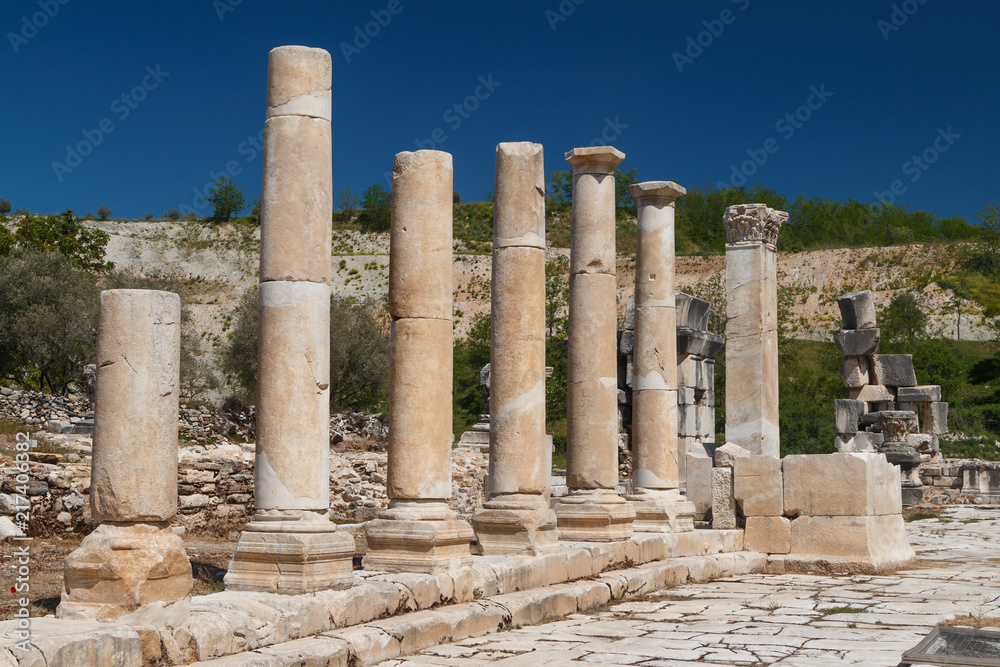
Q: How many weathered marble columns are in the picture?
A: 7